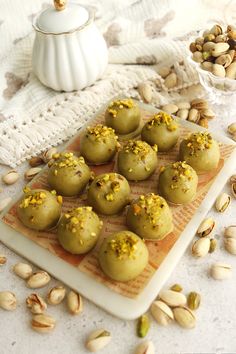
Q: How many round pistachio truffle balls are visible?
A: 12